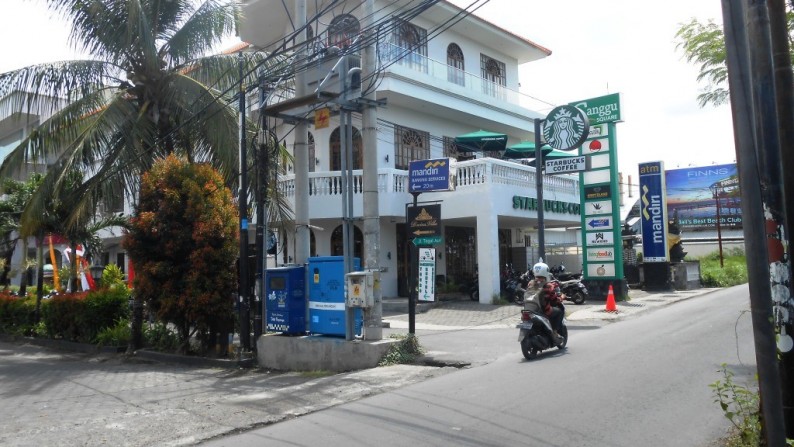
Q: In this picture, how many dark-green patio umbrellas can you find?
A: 3